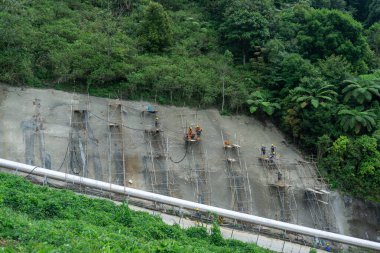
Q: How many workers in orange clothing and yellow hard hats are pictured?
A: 2